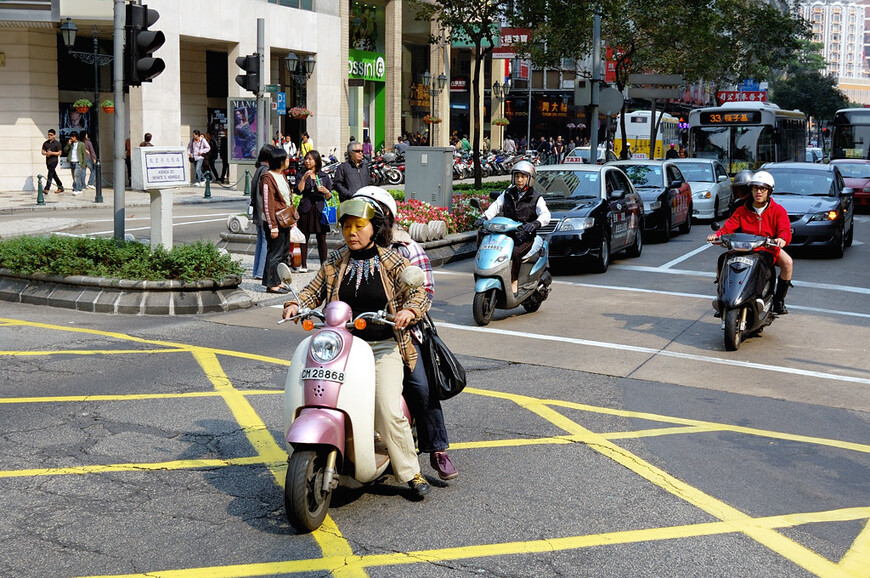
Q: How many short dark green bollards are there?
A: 3